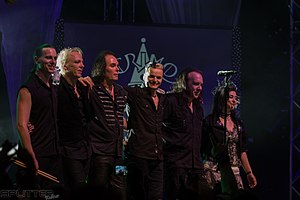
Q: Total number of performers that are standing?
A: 6